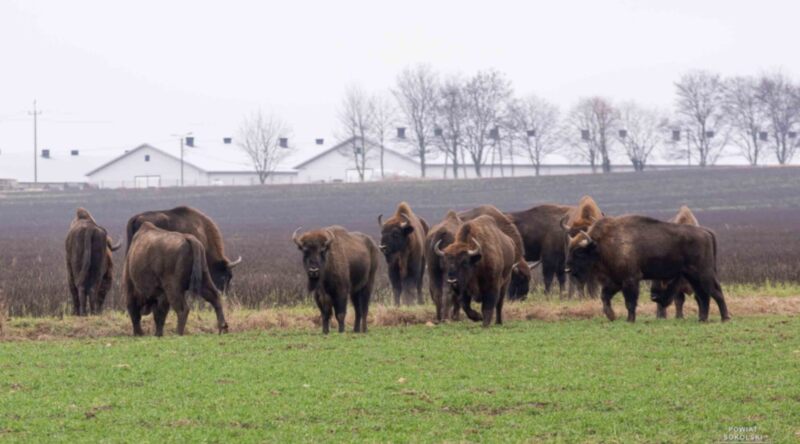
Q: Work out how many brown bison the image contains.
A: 12